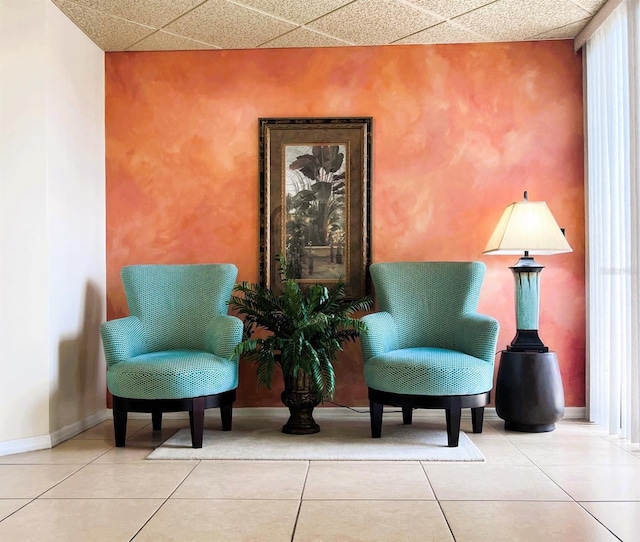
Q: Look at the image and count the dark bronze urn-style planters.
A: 1